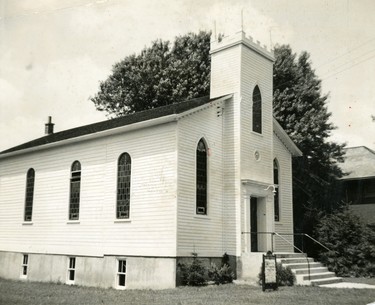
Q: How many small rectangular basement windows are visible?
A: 3